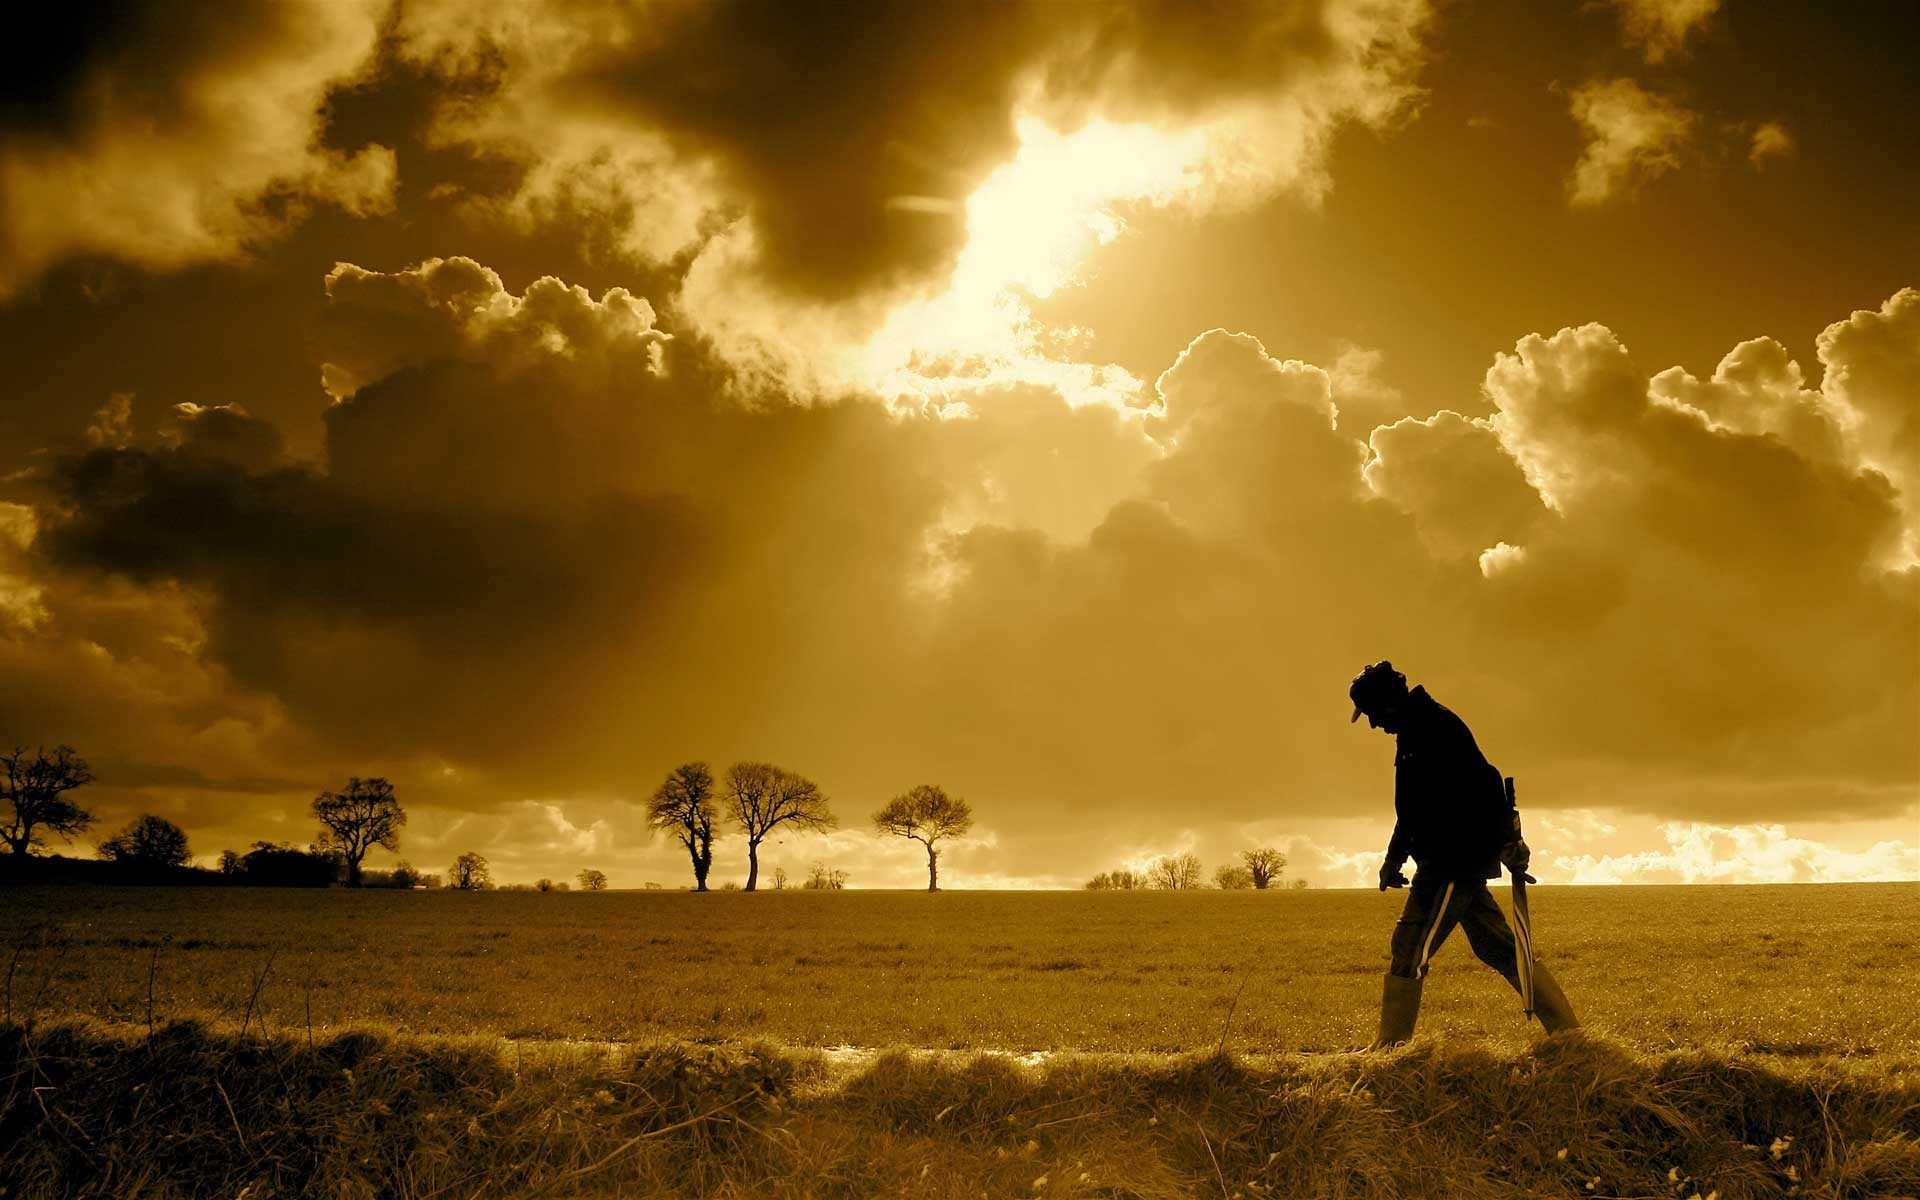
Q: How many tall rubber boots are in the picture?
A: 2